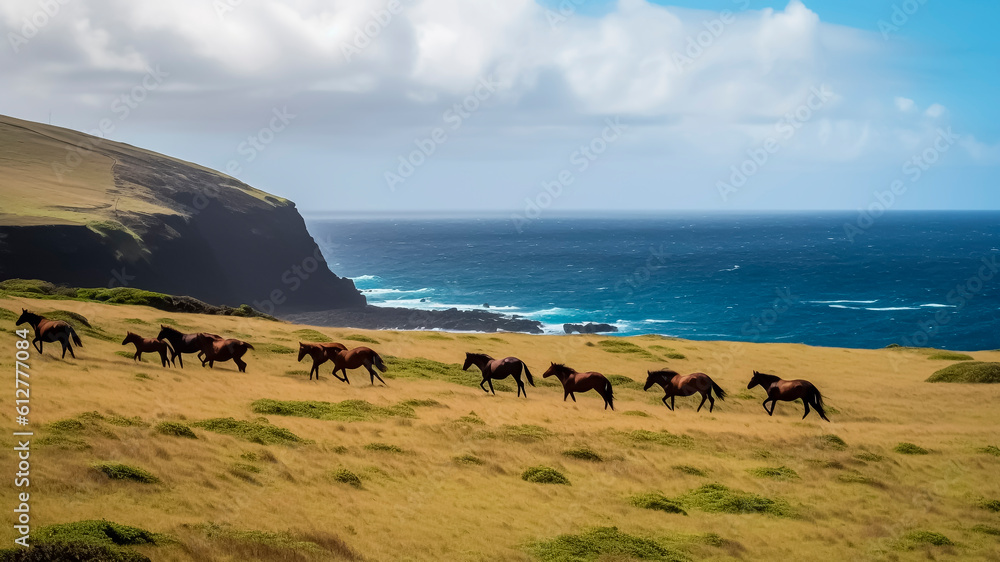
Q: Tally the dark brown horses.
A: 10